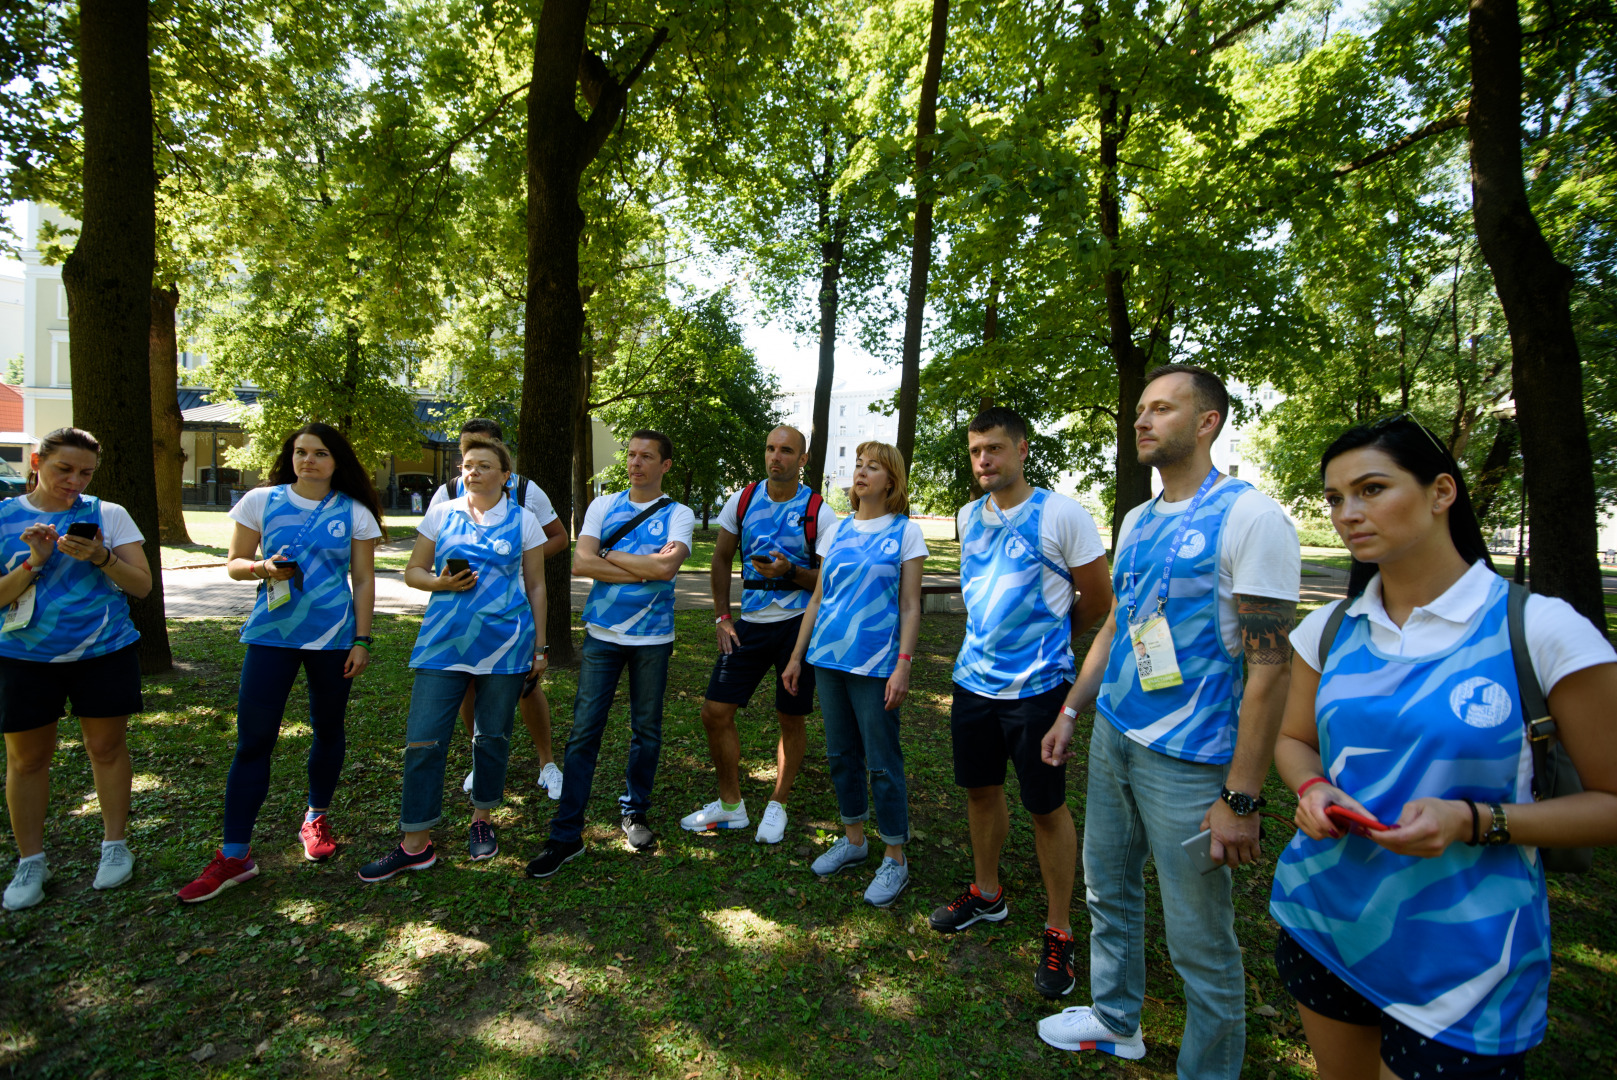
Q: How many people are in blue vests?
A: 10